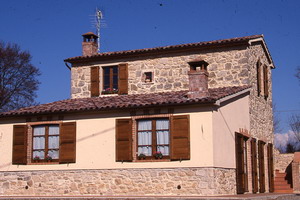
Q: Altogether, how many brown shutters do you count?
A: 12